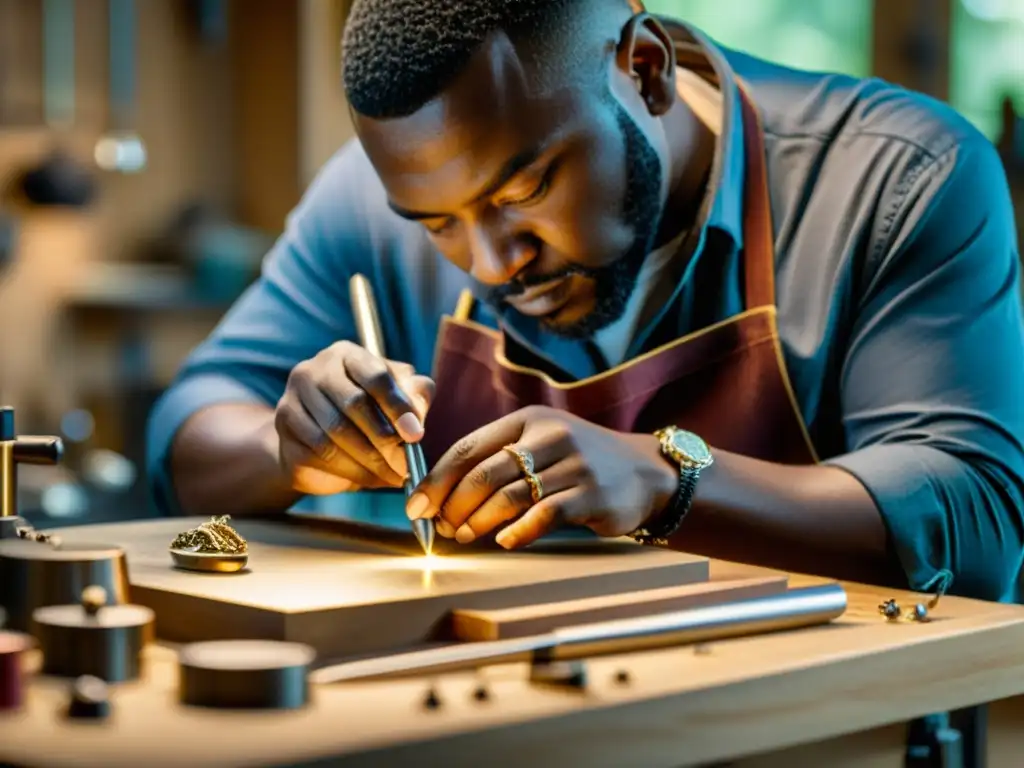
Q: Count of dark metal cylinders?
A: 3